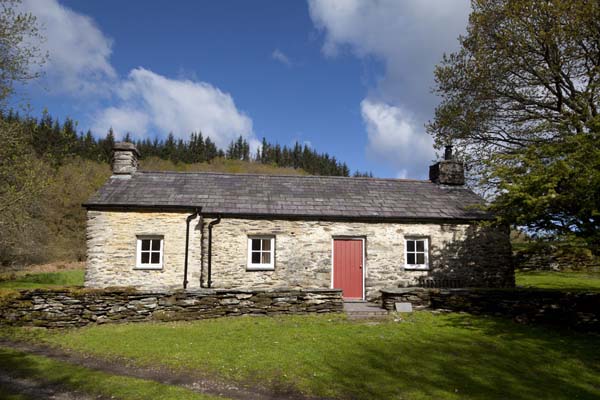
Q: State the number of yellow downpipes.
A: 0